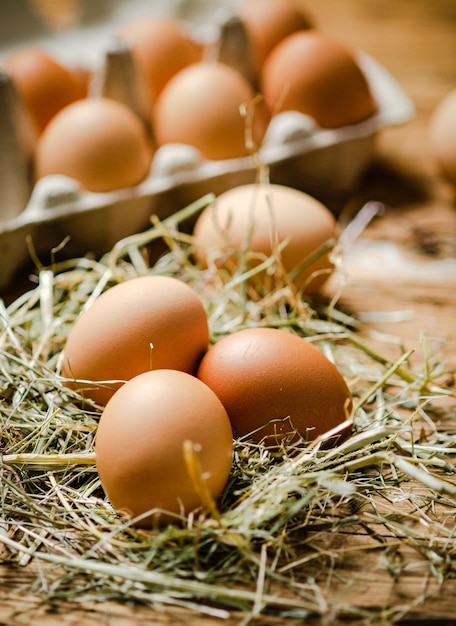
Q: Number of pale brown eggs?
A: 11